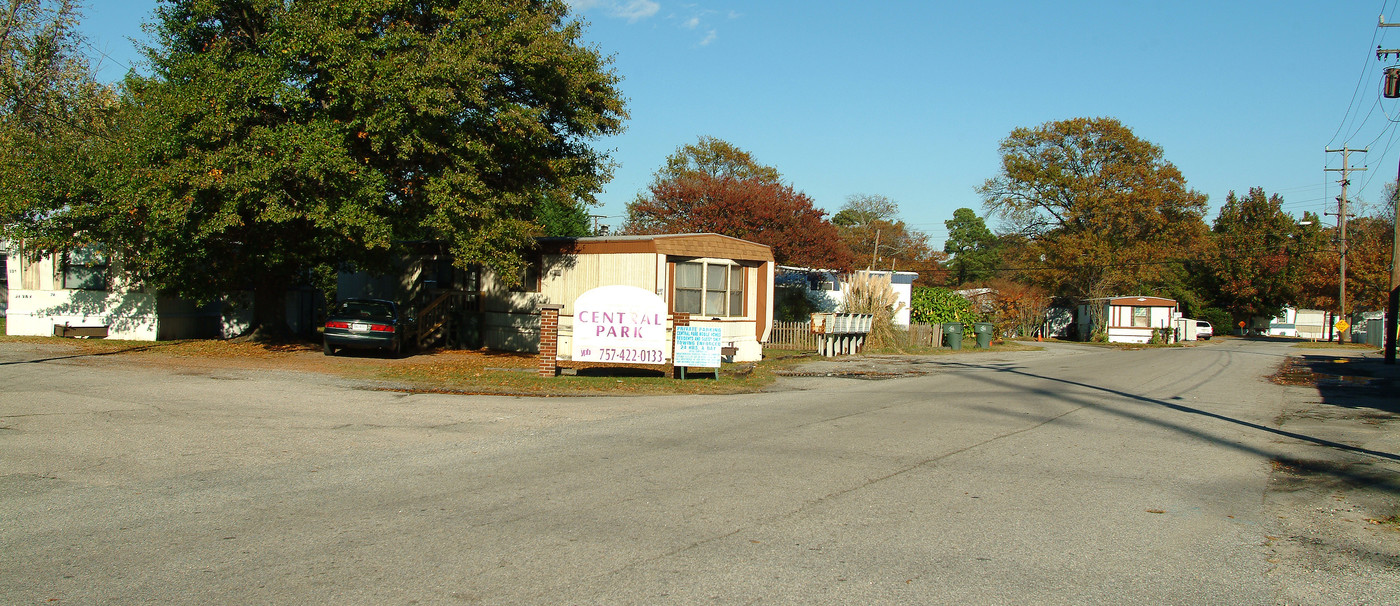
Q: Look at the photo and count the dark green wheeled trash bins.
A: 2